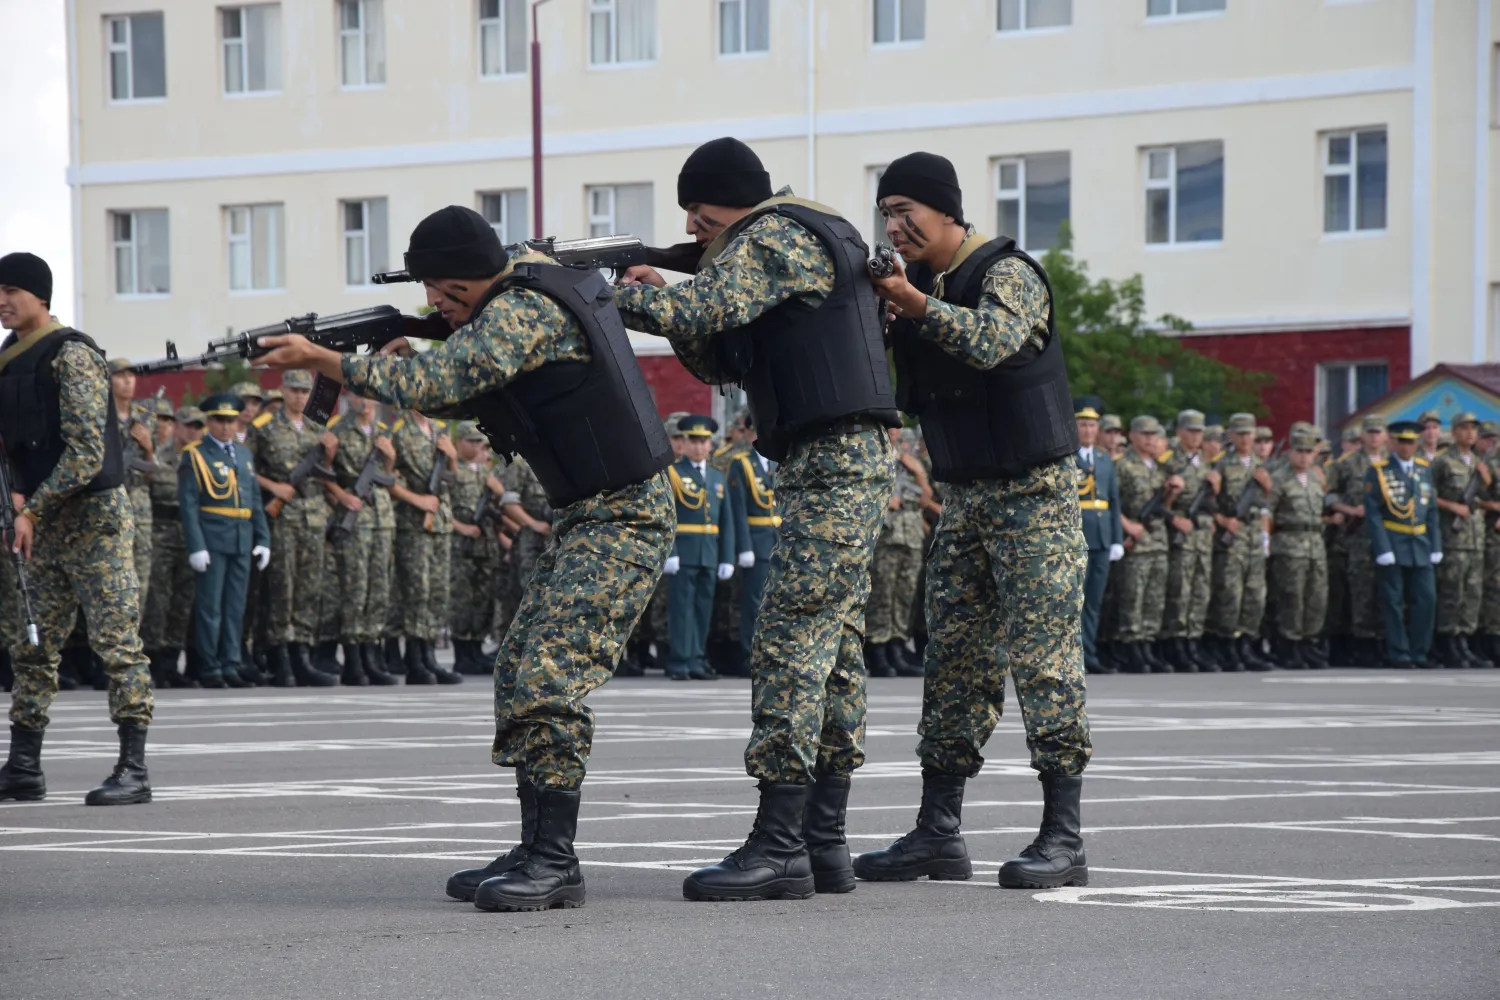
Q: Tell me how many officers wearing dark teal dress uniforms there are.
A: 5